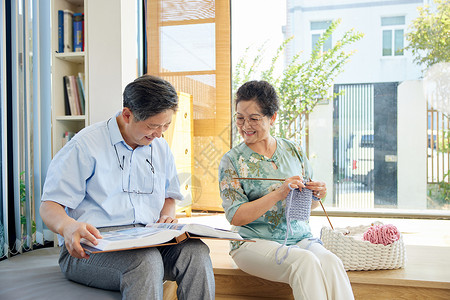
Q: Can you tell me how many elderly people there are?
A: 2